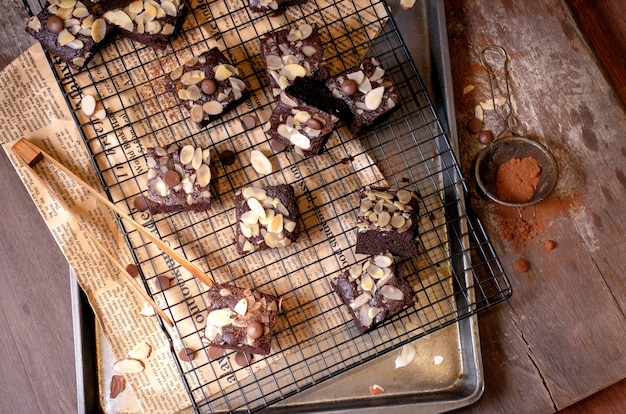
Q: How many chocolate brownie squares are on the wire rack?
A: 12